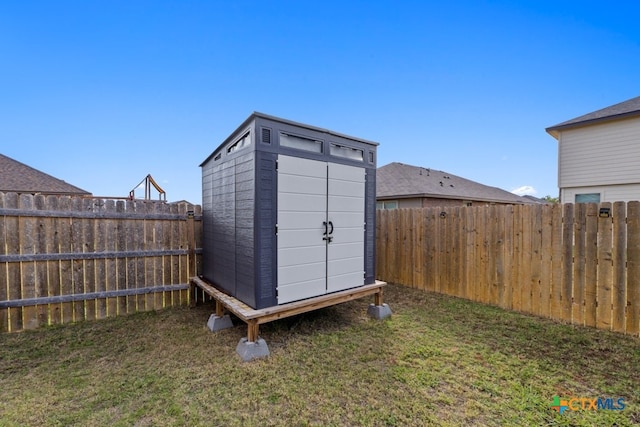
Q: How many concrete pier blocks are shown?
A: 3